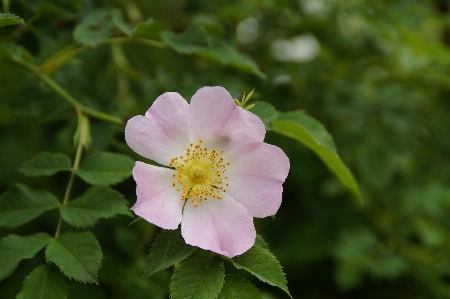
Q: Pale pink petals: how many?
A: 5